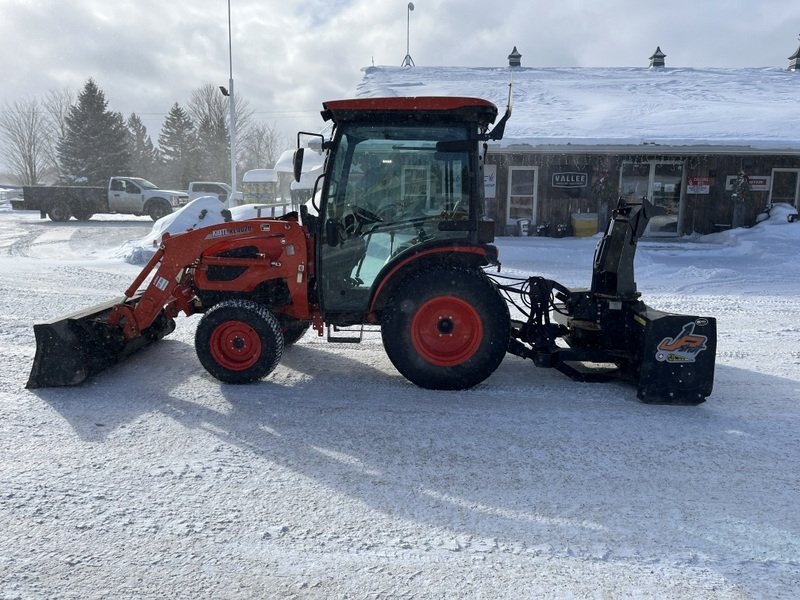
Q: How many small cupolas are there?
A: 3